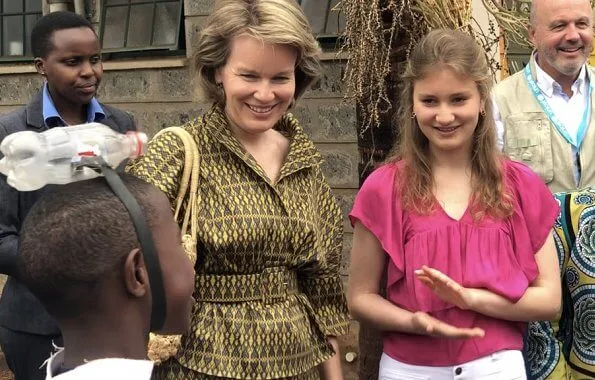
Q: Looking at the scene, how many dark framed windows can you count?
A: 3